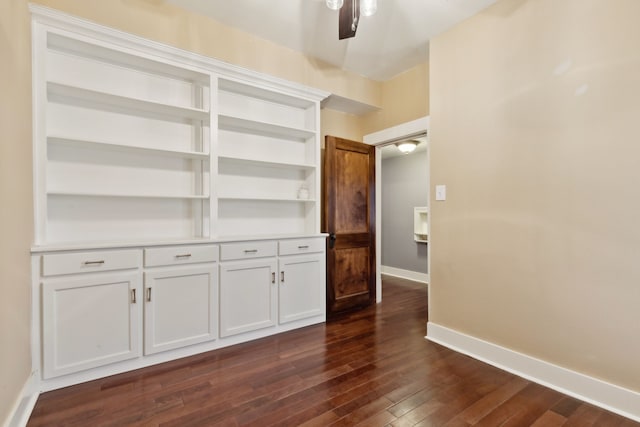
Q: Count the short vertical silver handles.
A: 4